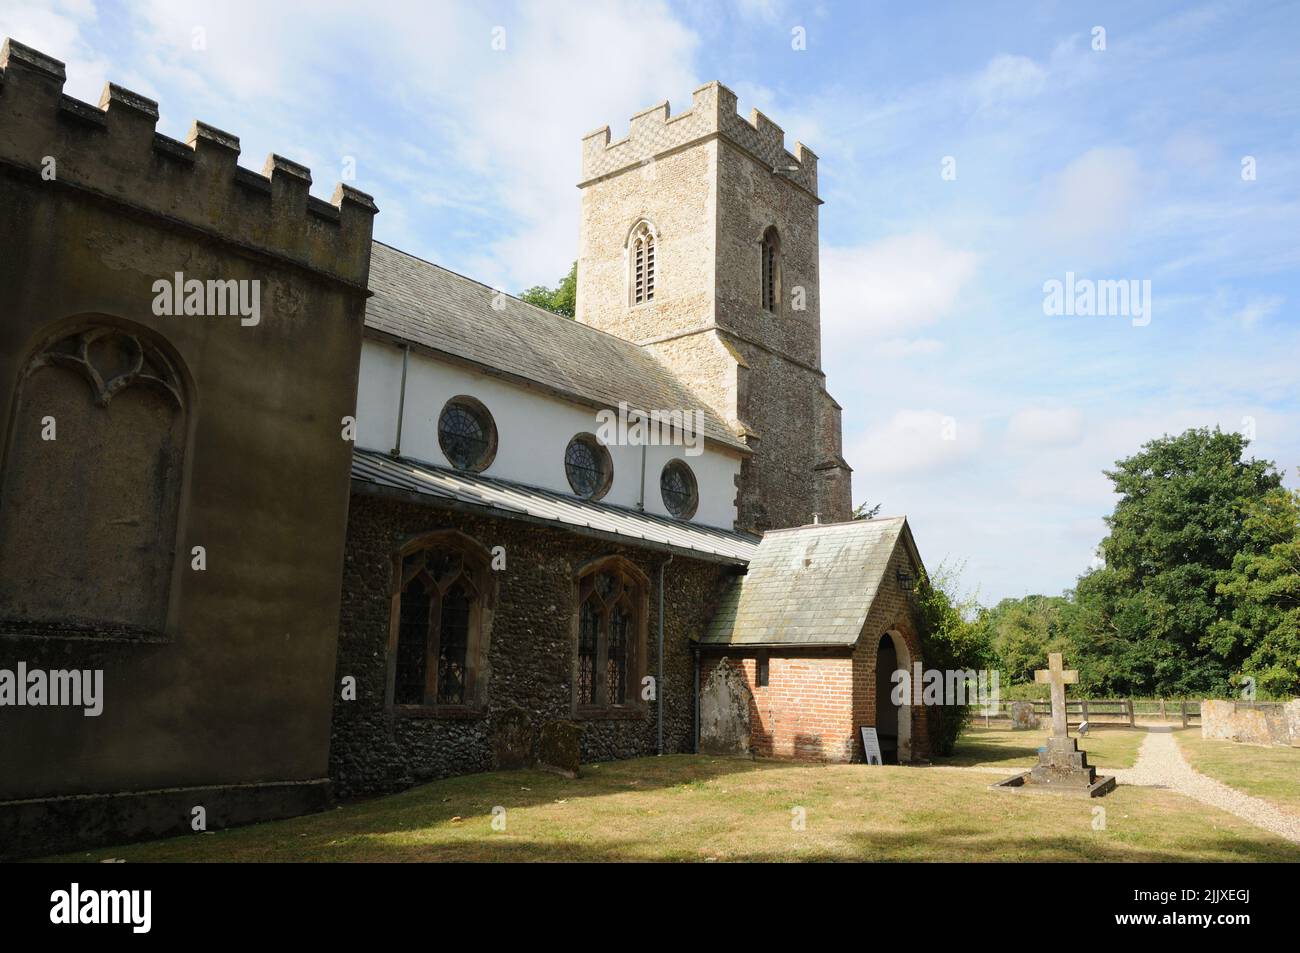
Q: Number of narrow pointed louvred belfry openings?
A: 2